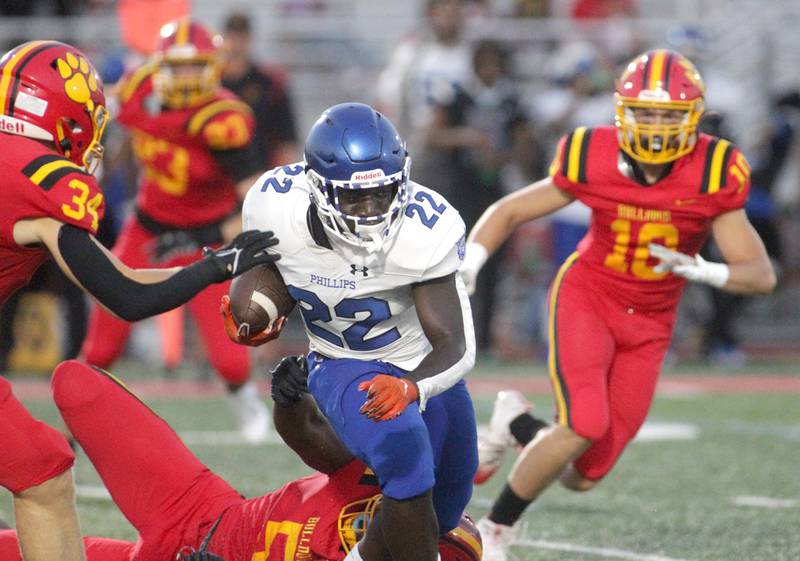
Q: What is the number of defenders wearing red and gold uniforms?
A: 4